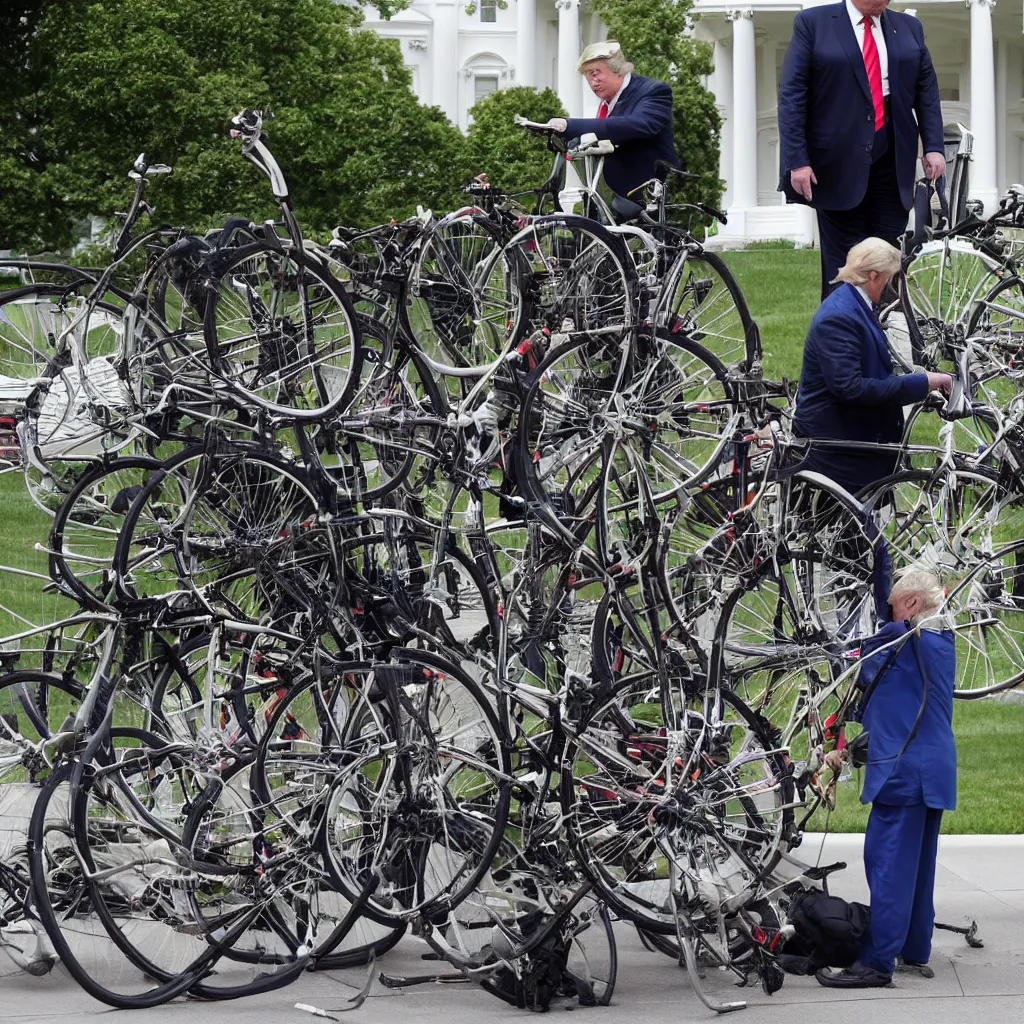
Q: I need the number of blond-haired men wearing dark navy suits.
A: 2